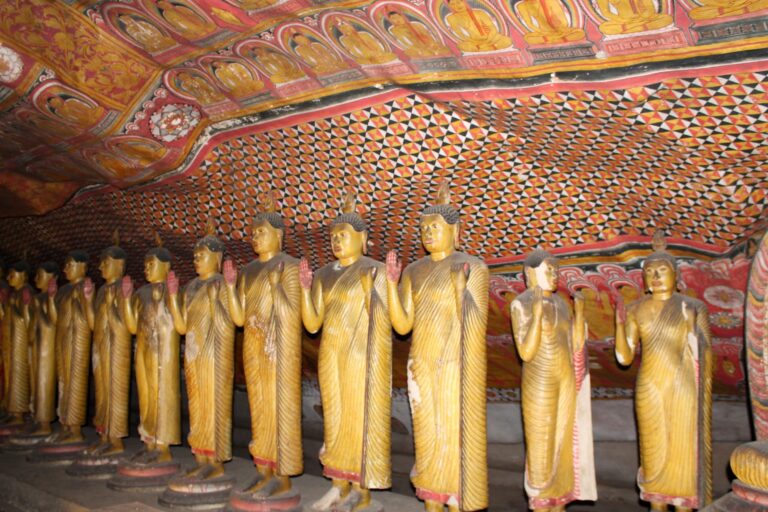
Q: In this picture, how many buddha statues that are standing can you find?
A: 12